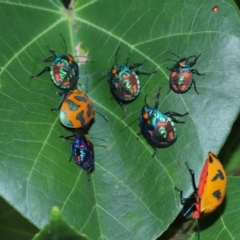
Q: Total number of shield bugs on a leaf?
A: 7